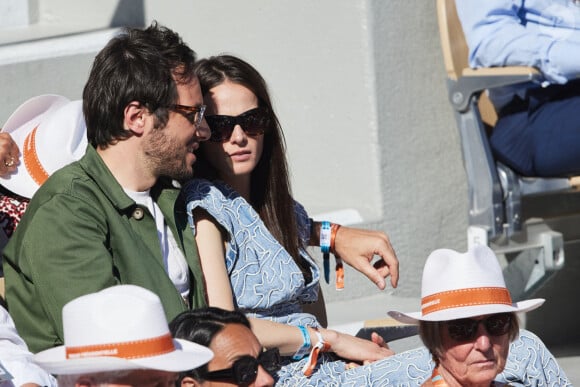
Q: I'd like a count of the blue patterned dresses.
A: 1